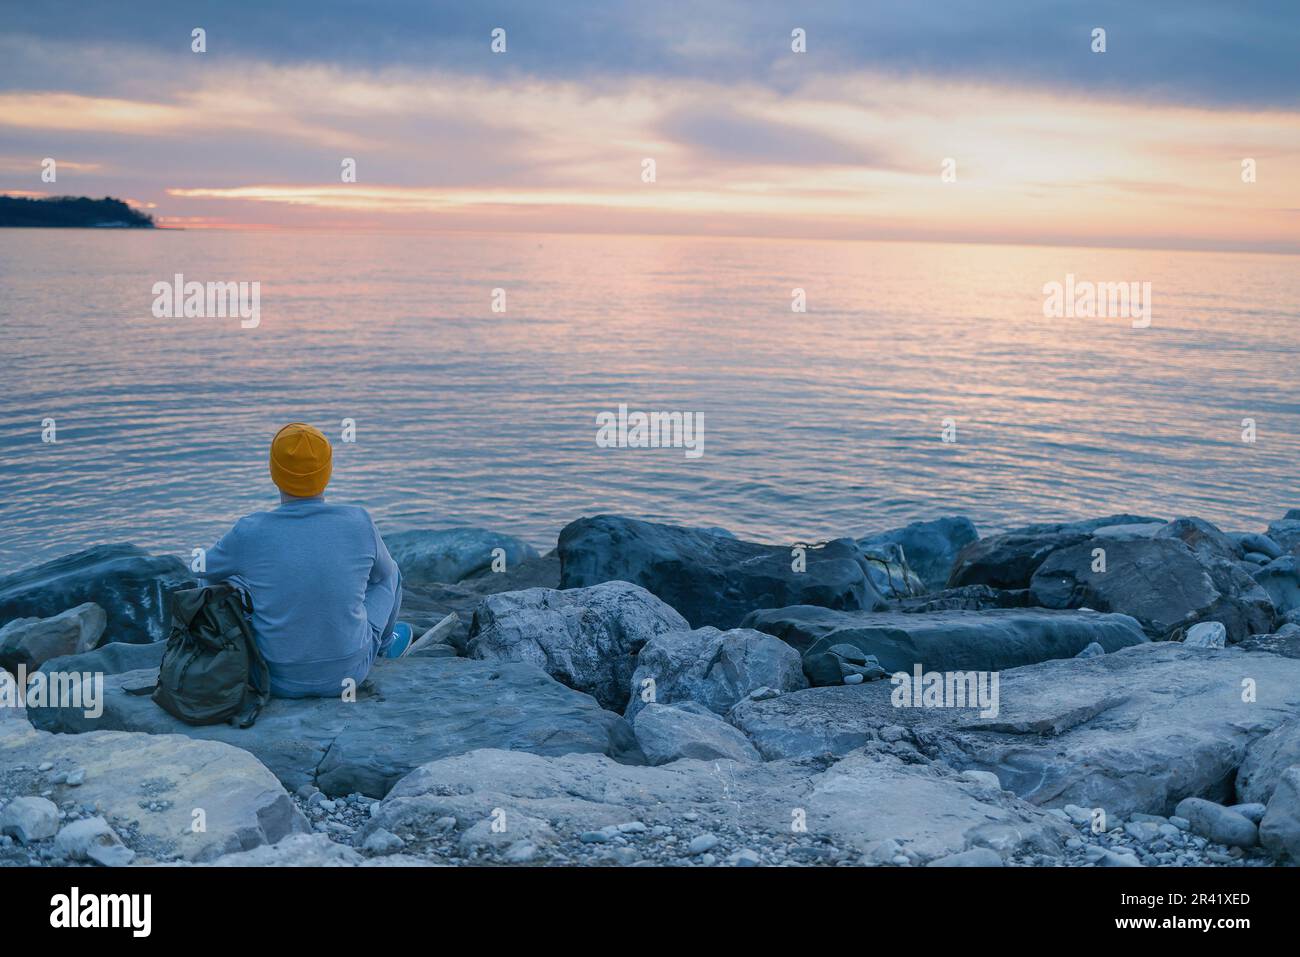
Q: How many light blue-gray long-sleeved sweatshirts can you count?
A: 1